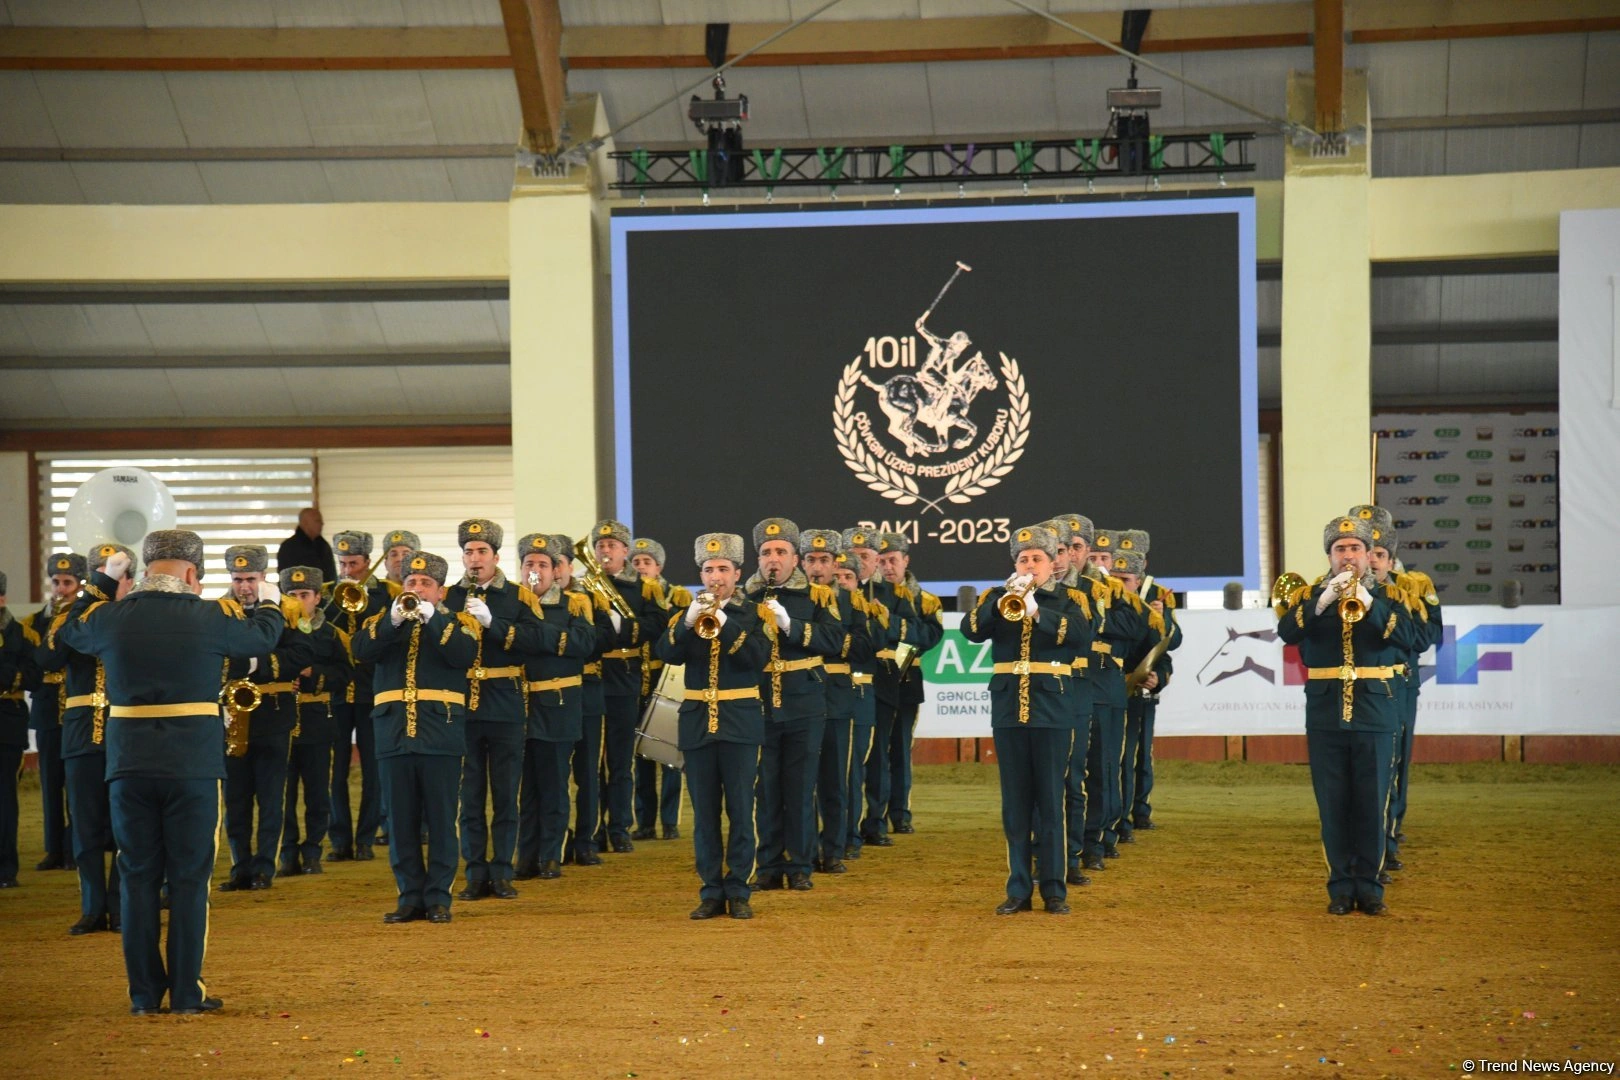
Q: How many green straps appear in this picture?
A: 9